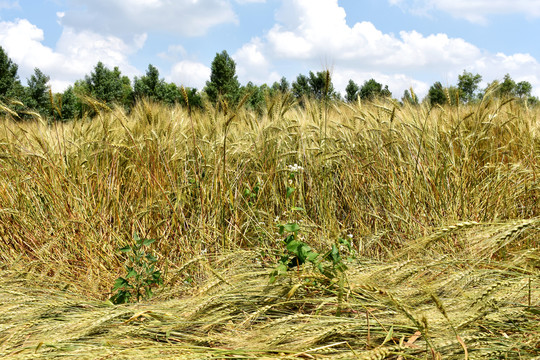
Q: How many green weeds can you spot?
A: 2